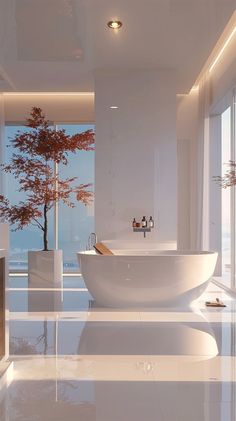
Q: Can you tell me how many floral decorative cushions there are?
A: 0